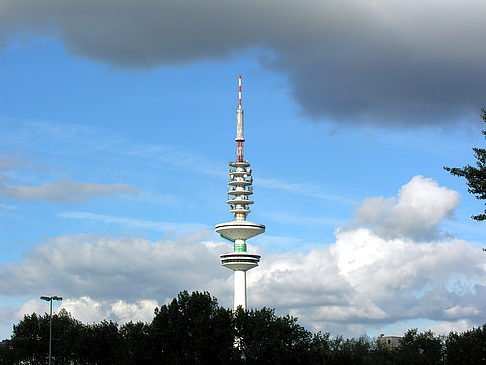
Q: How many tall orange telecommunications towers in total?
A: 0